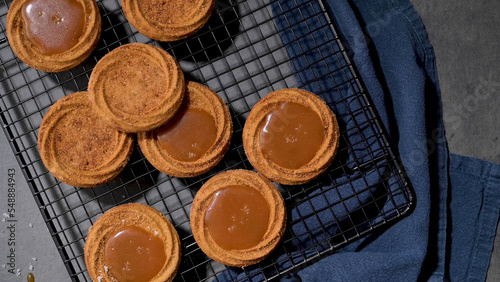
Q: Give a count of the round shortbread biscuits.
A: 8